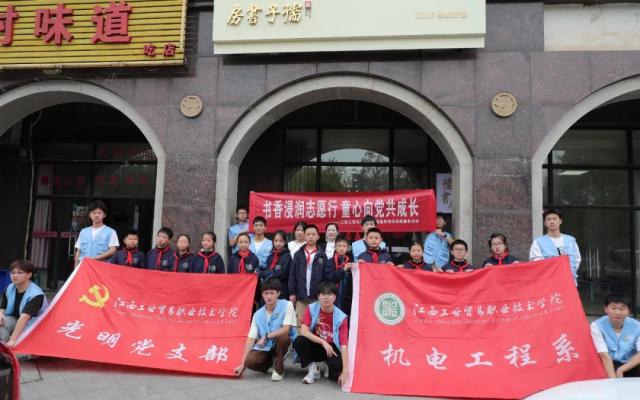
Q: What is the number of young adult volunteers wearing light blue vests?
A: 10